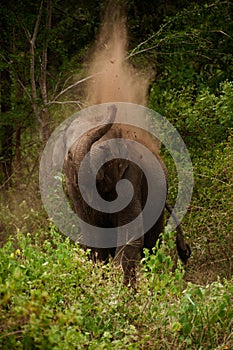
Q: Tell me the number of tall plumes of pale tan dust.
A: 1